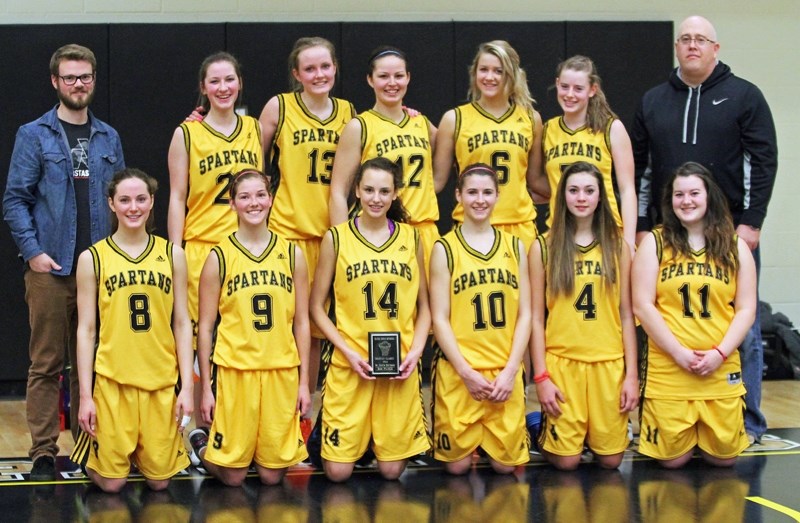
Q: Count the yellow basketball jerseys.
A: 11